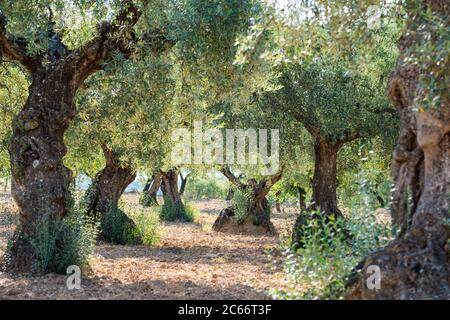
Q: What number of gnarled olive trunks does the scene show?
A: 7